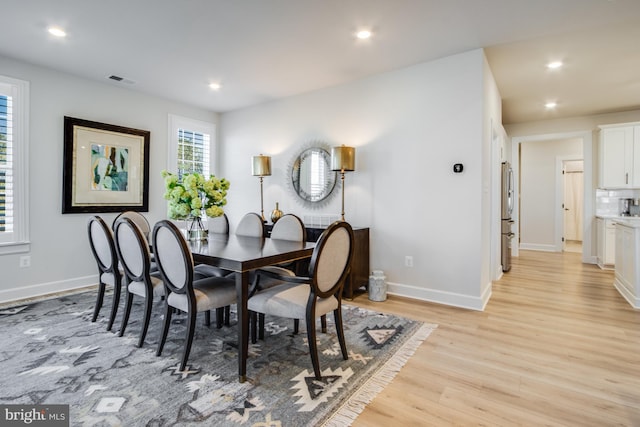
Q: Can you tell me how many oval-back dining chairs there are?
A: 8